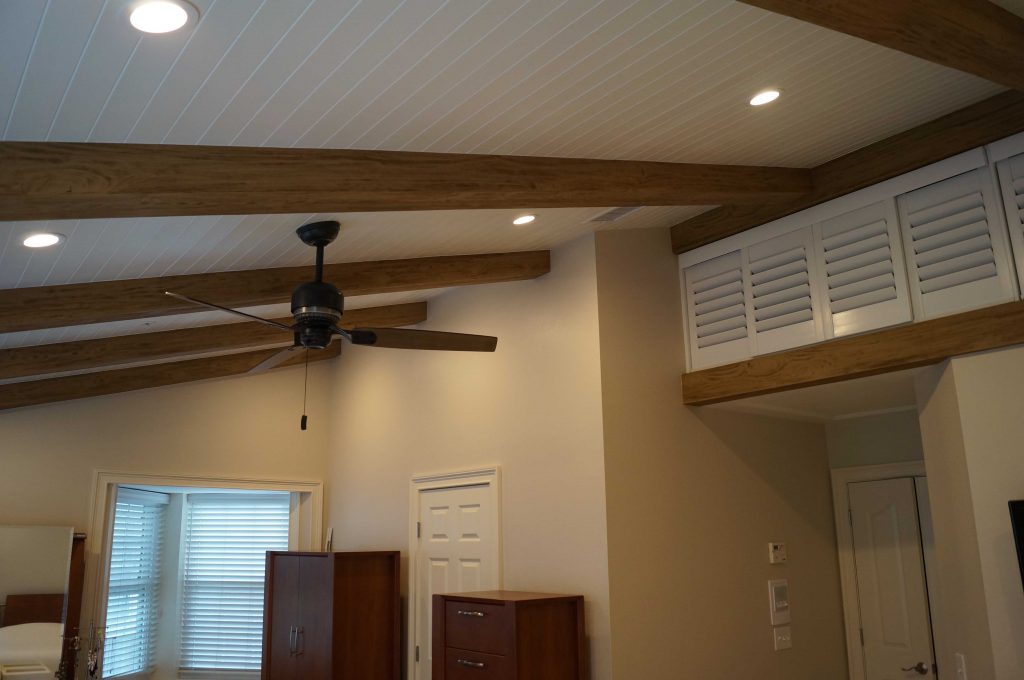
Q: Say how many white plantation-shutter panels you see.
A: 5